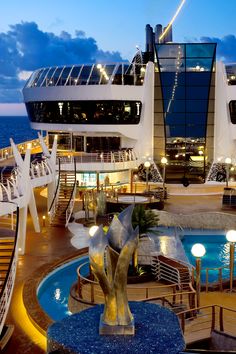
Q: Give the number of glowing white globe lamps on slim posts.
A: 6